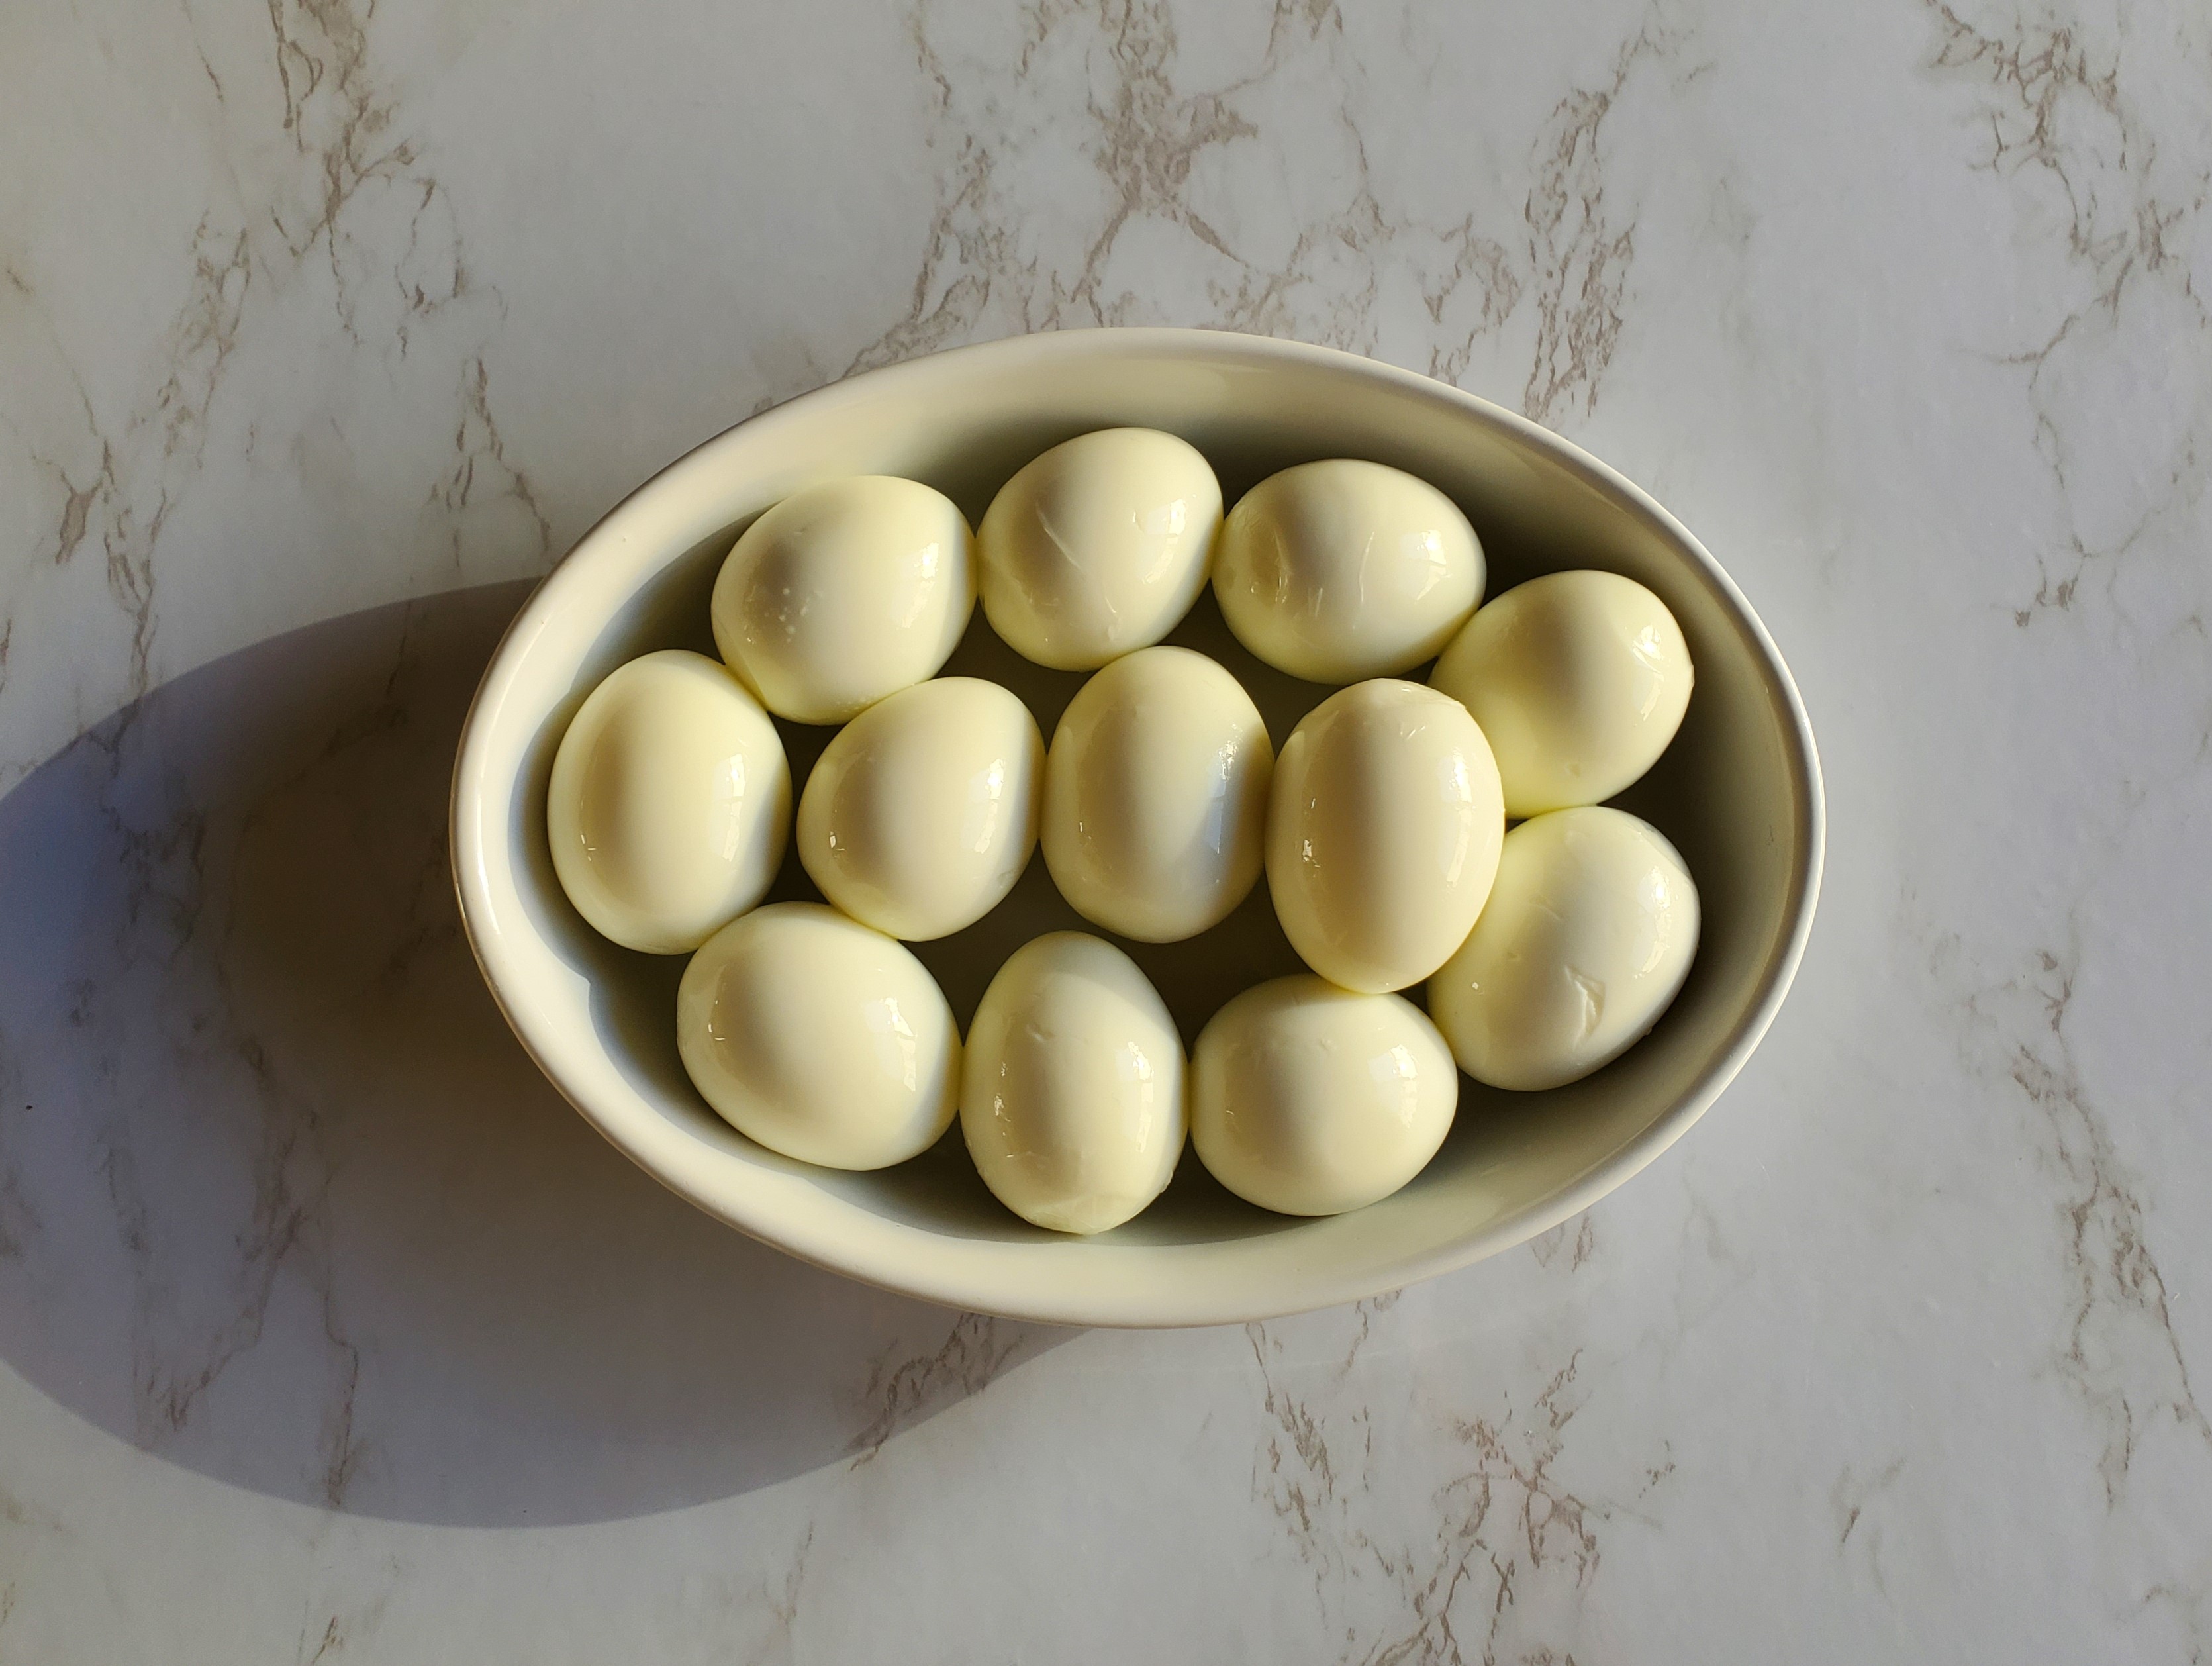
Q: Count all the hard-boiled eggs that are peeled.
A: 12